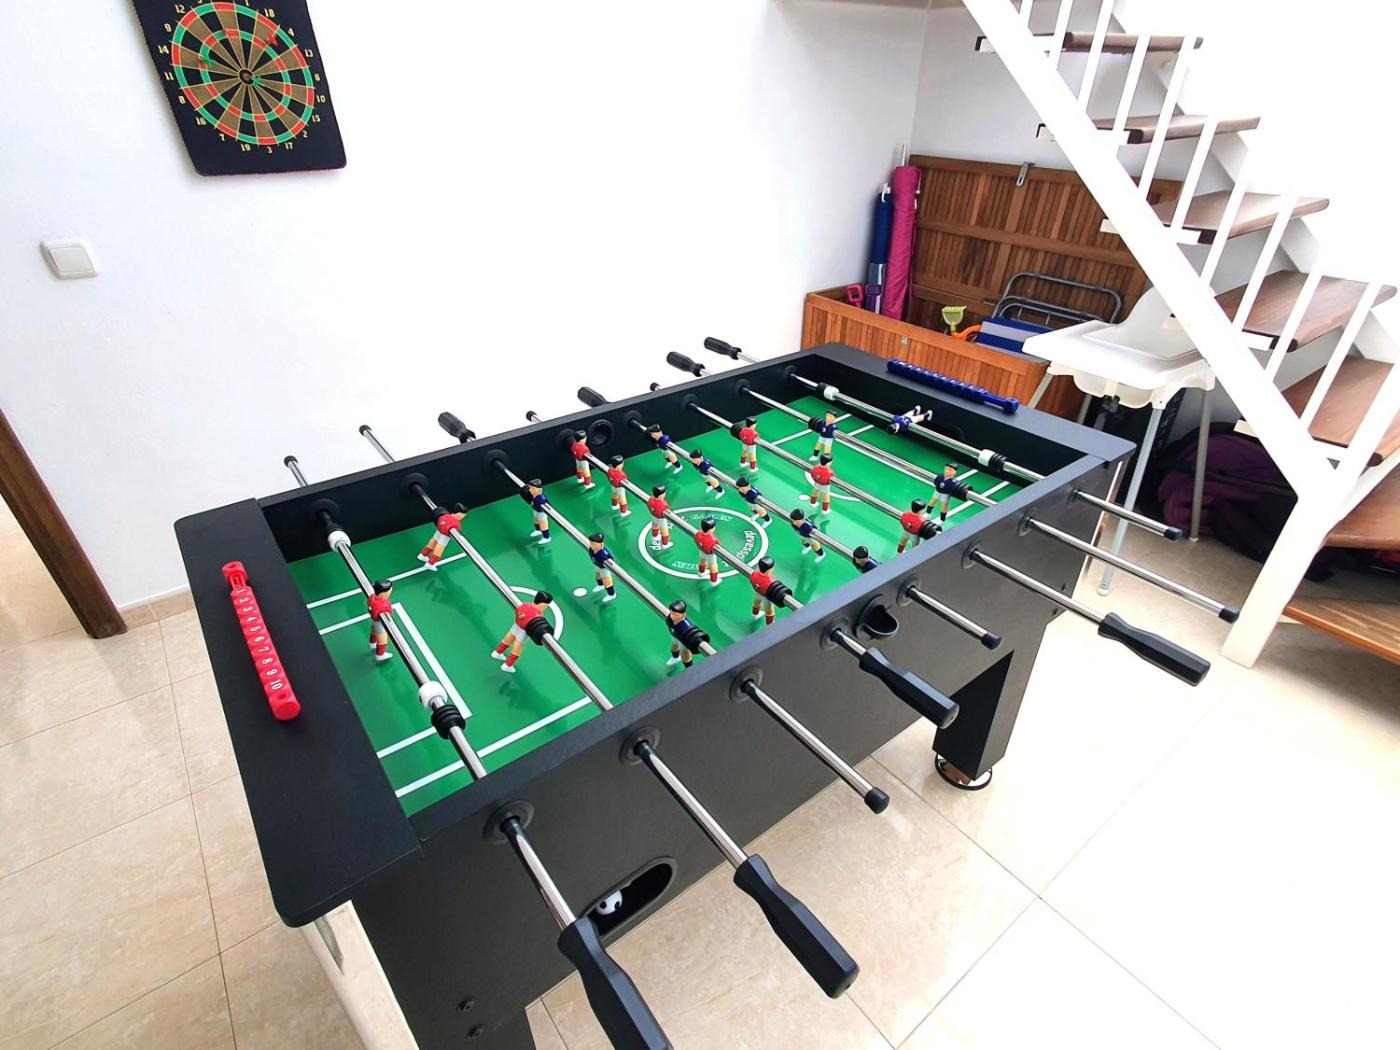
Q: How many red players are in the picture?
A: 11